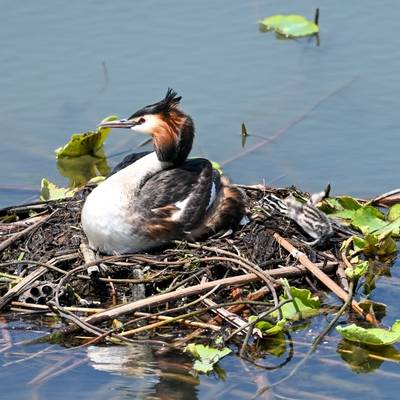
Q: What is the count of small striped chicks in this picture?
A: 1